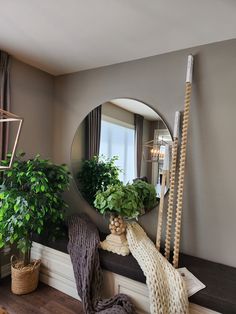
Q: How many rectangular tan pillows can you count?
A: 0